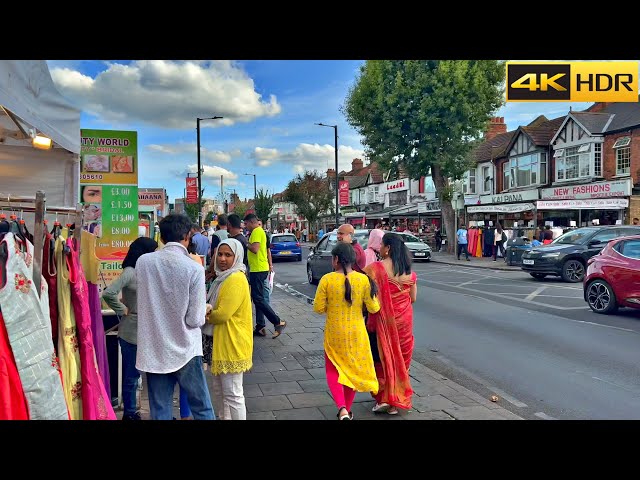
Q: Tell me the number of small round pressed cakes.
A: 0